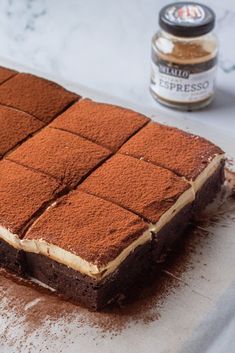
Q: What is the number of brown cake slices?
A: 9